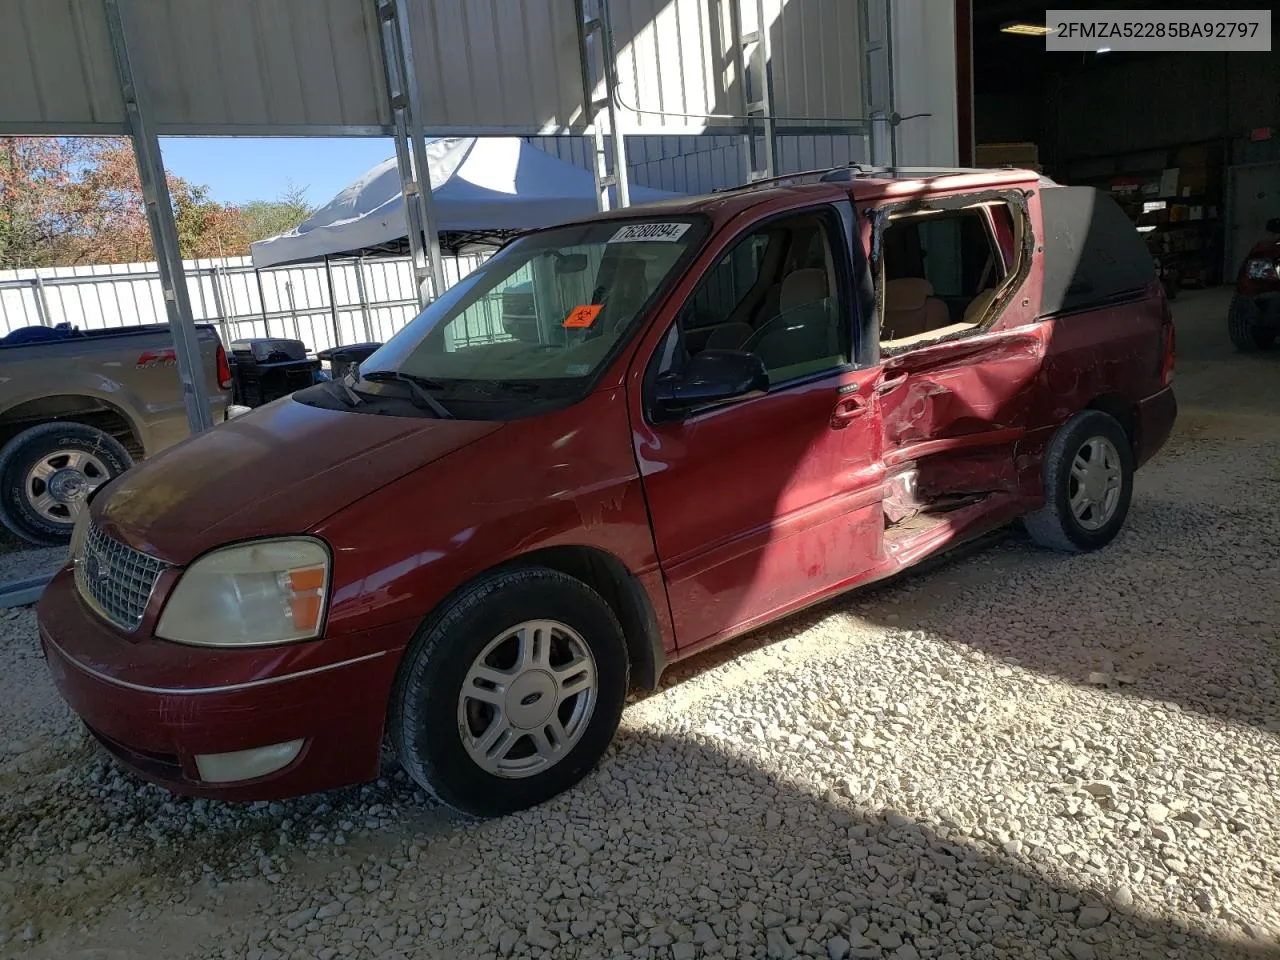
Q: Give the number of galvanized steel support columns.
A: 5